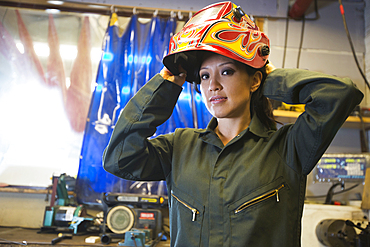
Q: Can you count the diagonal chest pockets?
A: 2